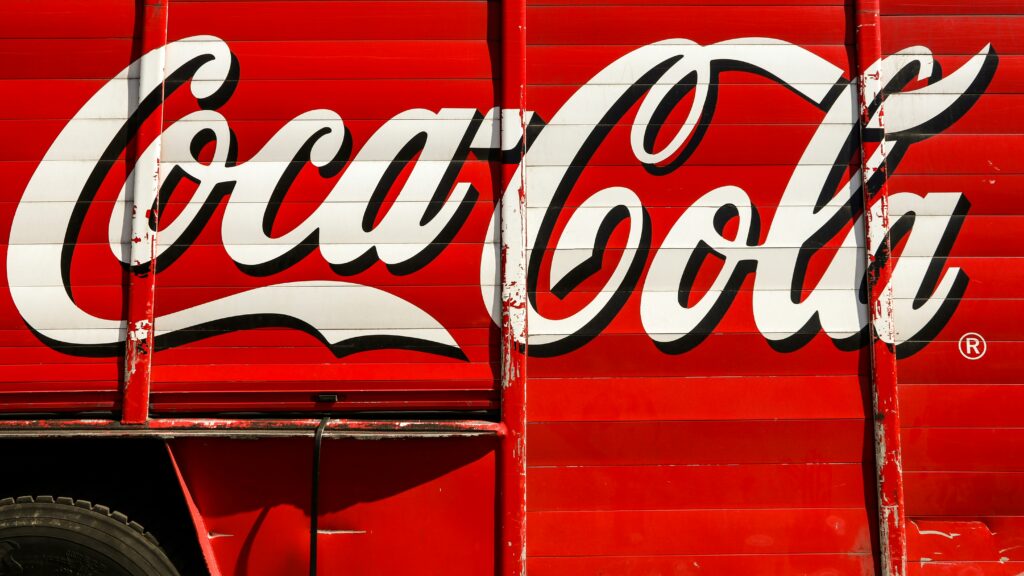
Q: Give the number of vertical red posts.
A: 3